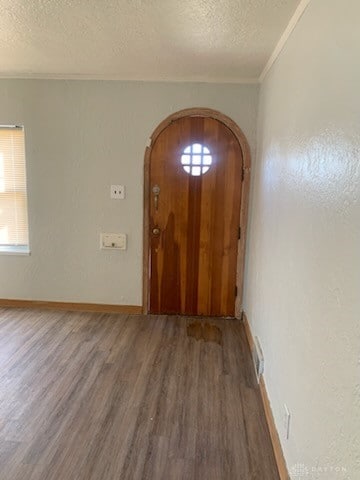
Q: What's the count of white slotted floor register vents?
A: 1